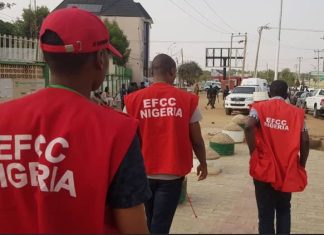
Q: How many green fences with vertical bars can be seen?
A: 1